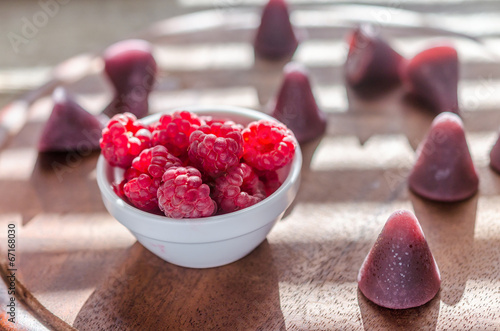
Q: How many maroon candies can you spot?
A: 9